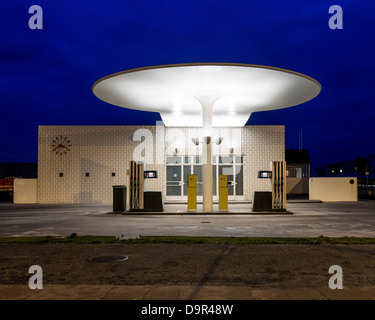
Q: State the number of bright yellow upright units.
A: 2